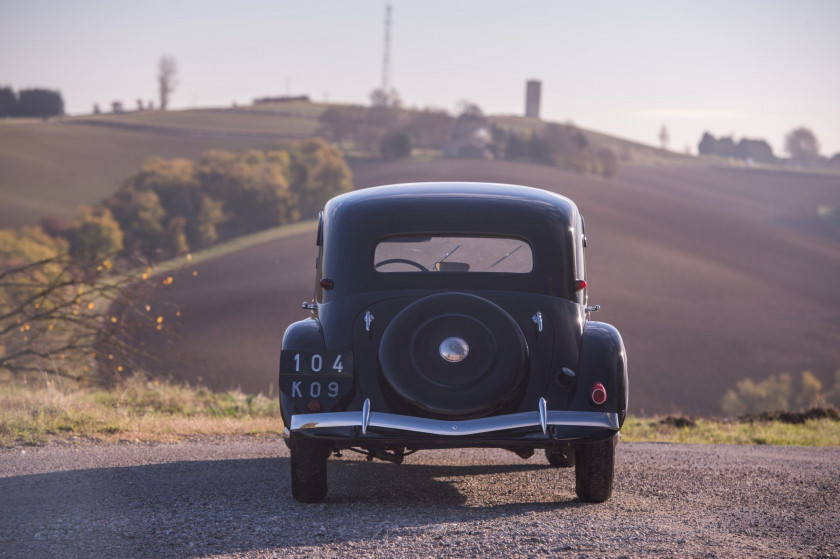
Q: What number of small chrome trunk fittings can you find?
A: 2